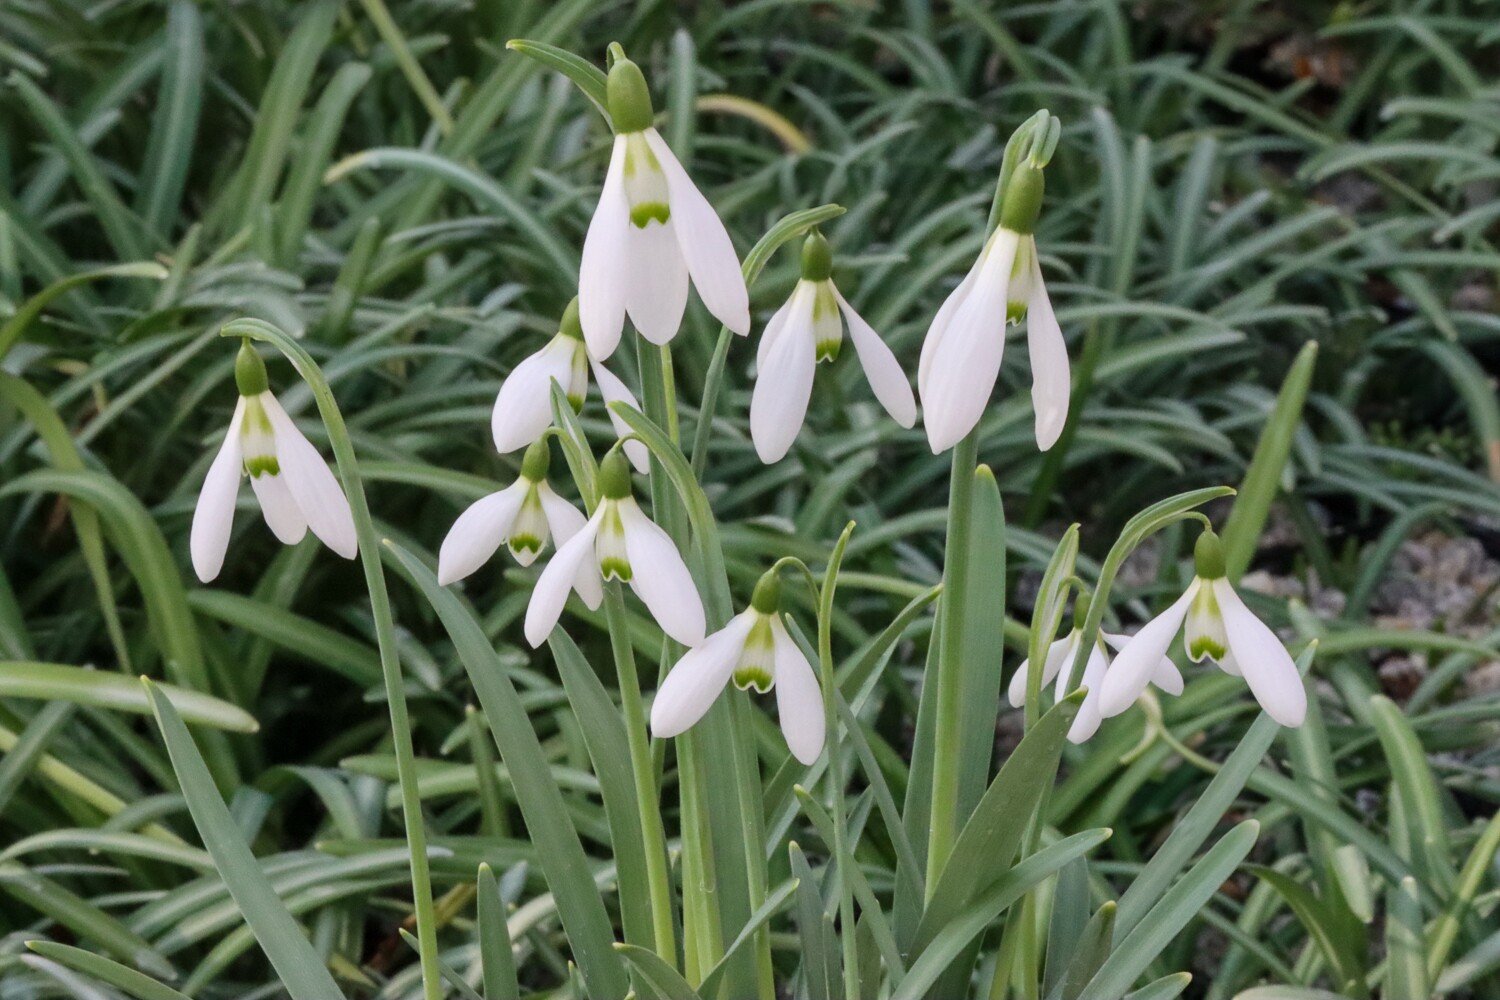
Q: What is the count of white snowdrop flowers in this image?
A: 10